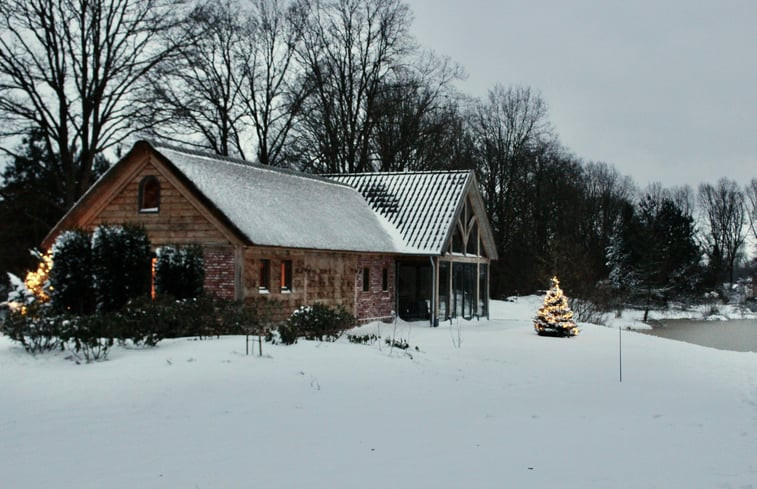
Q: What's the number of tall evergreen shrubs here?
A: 3